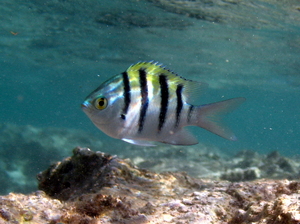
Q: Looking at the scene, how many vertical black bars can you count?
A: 5